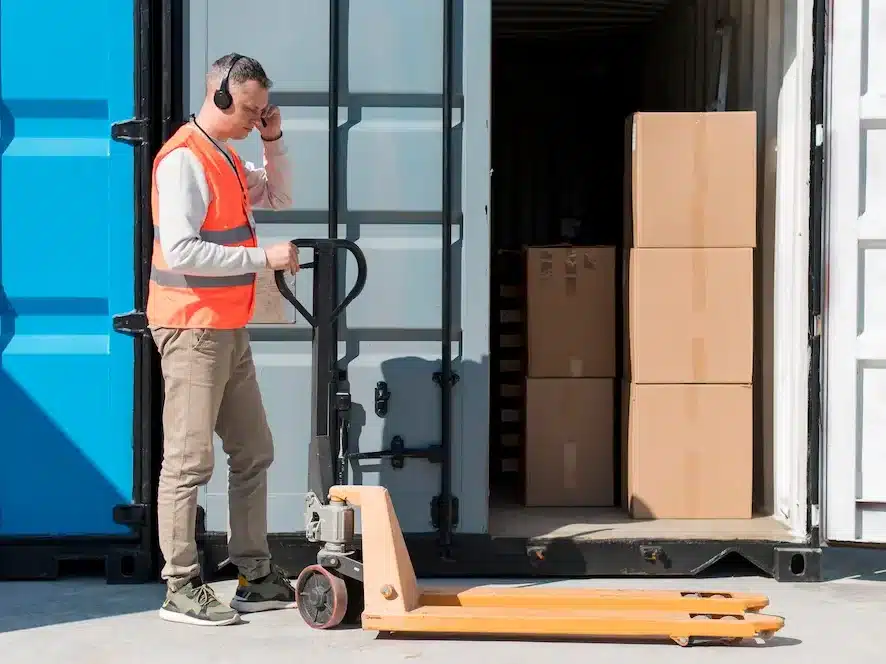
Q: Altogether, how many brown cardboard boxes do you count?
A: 5